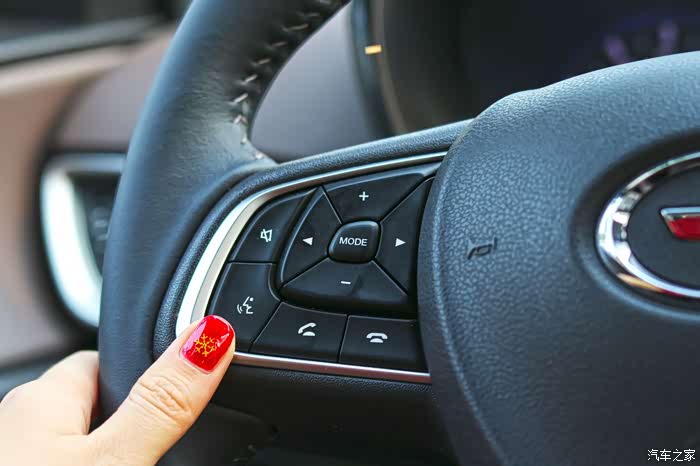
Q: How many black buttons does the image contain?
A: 9